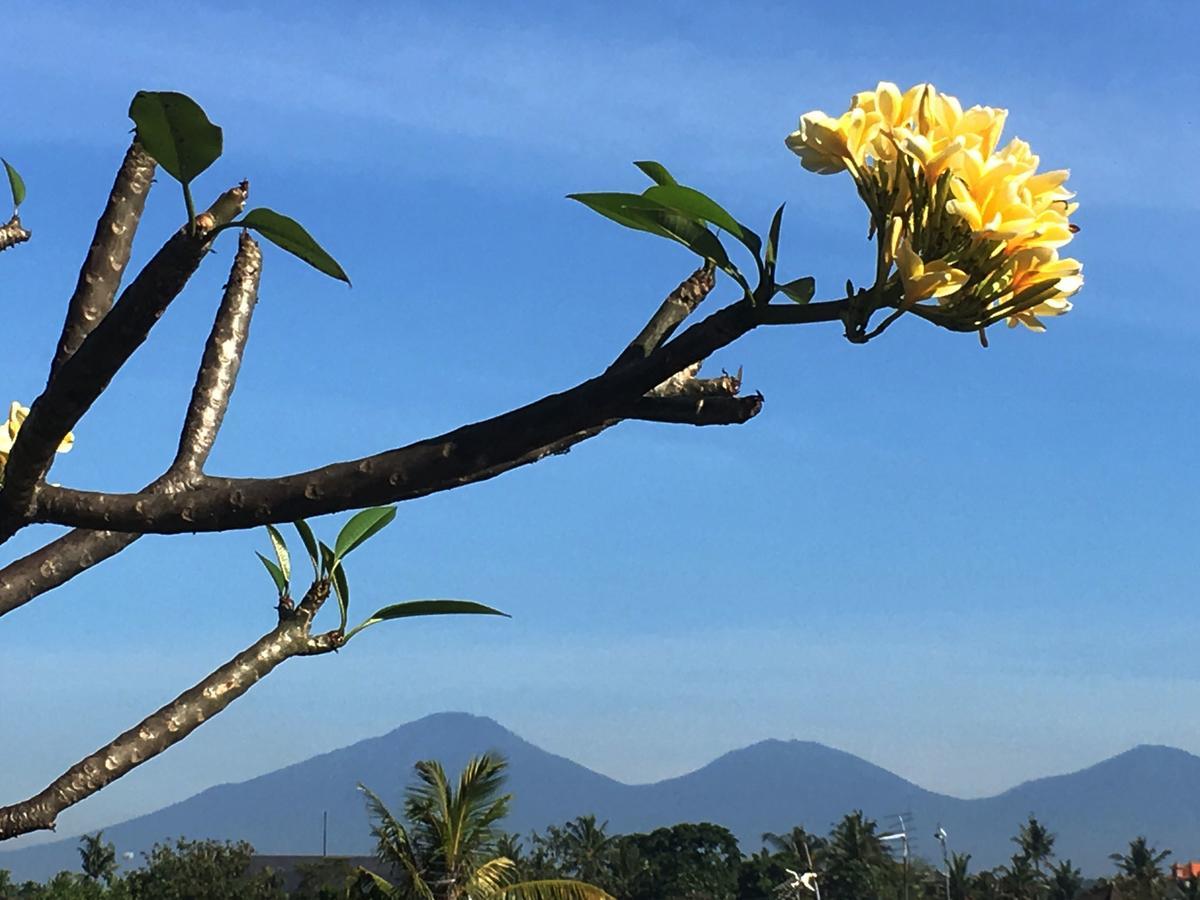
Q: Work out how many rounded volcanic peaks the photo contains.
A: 3